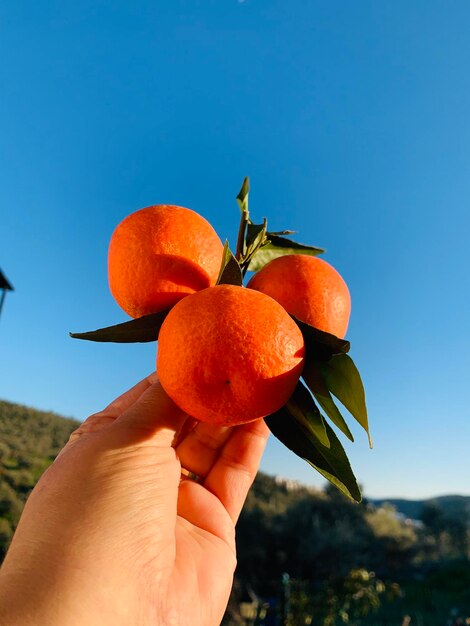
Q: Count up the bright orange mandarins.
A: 3